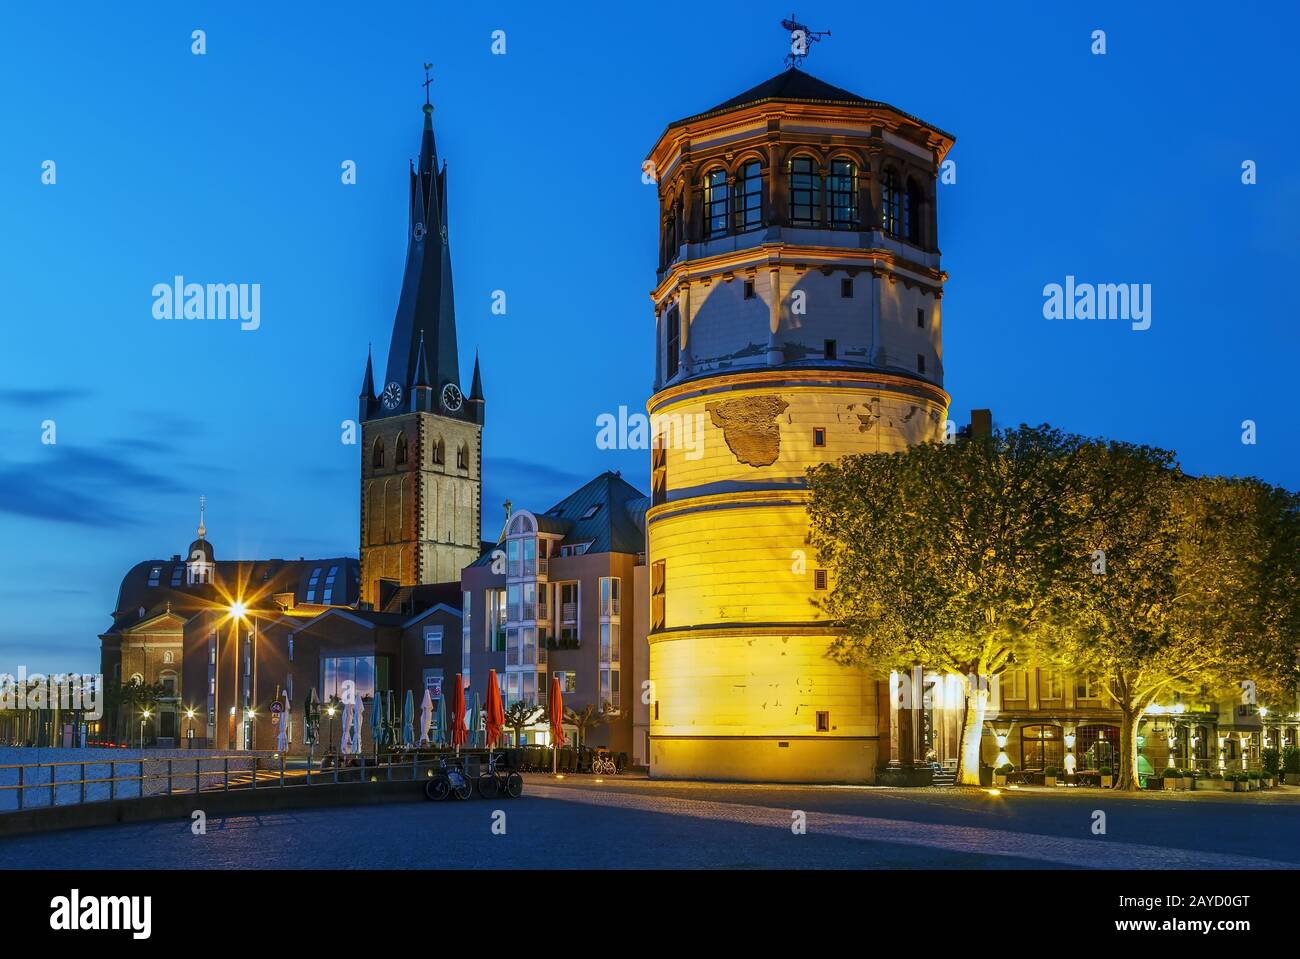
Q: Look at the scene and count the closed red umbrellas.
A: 3